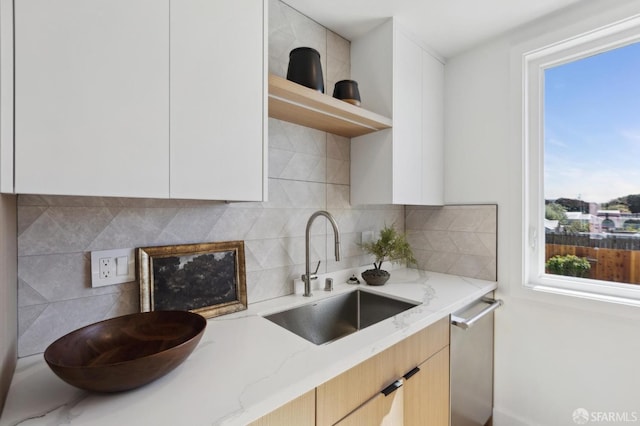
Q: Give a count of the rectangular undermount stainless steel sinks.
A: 1